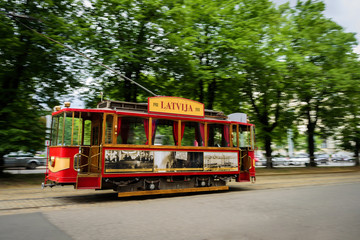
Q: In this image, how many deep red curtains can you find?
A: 8